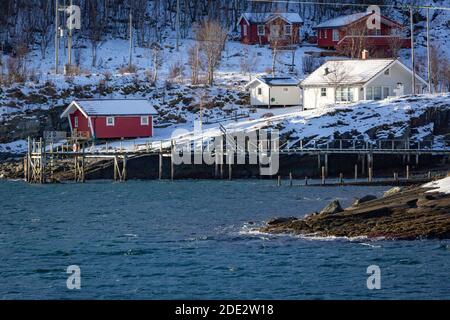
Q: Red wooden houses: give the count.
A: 3